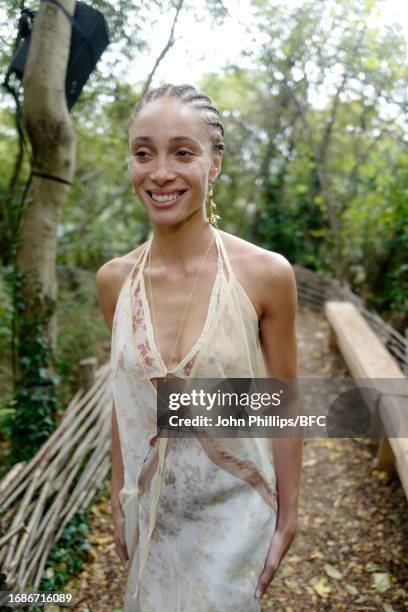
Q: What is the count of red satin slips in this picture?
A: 0